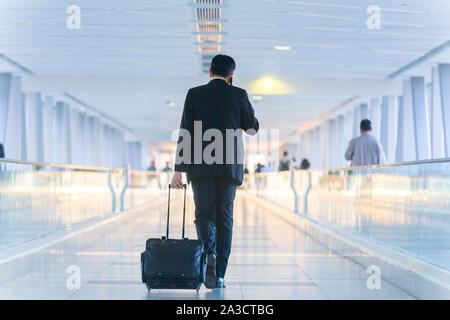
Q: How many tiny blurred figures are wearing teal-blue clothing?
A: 2